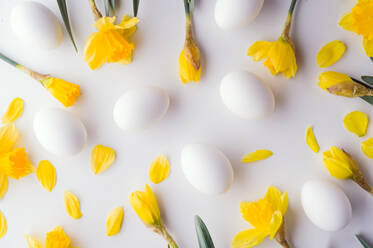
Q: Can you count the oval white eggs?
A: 7